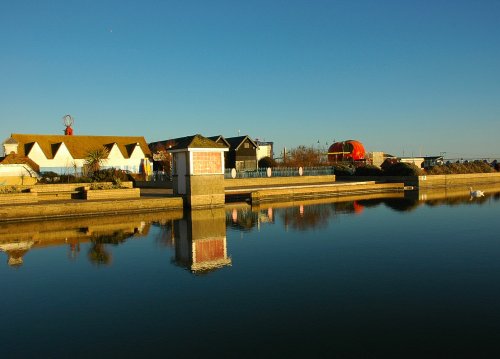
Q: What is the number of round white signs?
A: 3